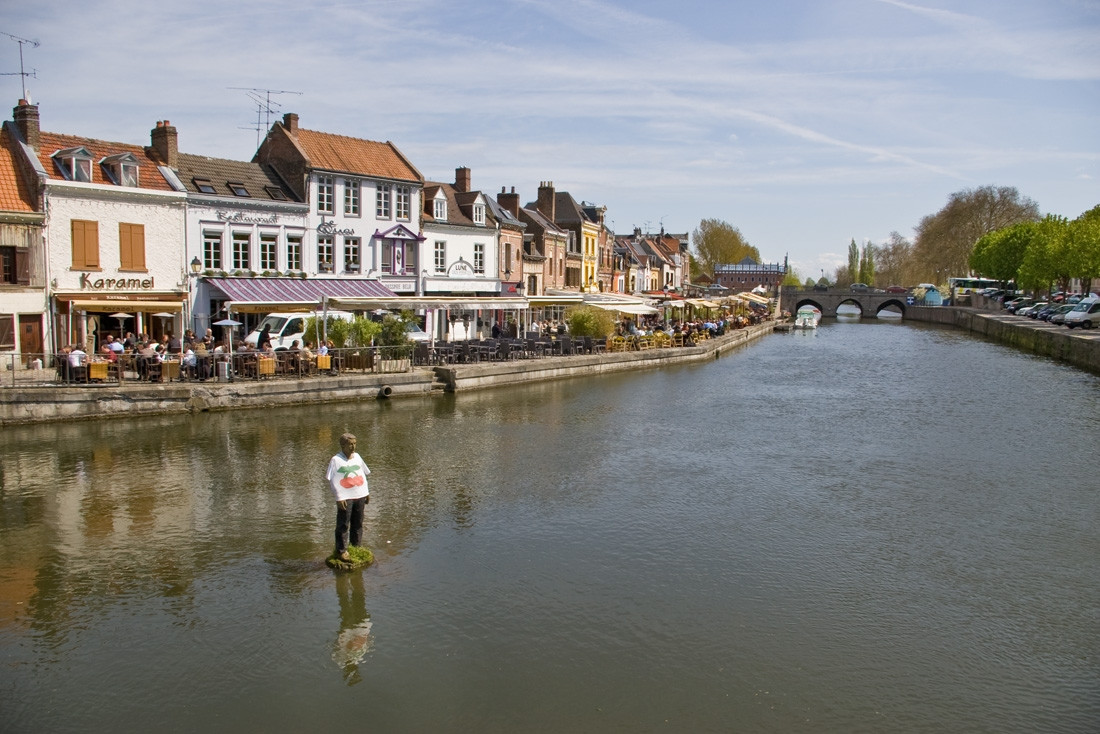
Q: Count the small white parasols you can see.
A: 3